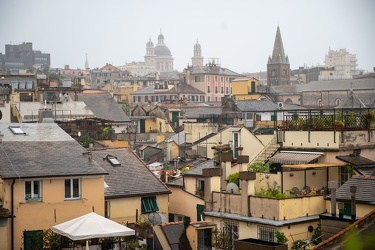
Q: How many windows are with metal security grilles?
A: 2